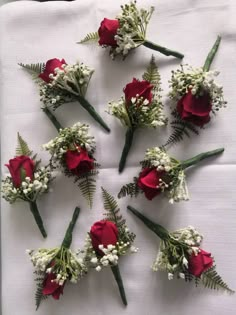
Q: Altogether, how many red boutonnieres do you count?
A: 10